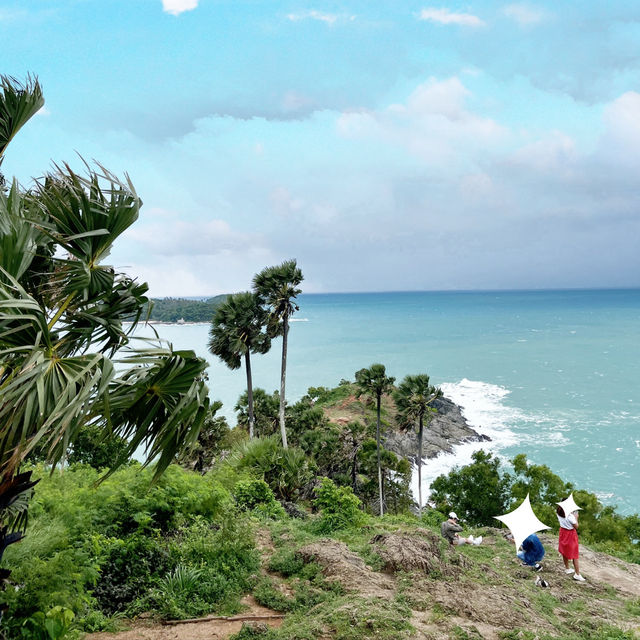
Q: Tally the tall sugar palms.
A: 4